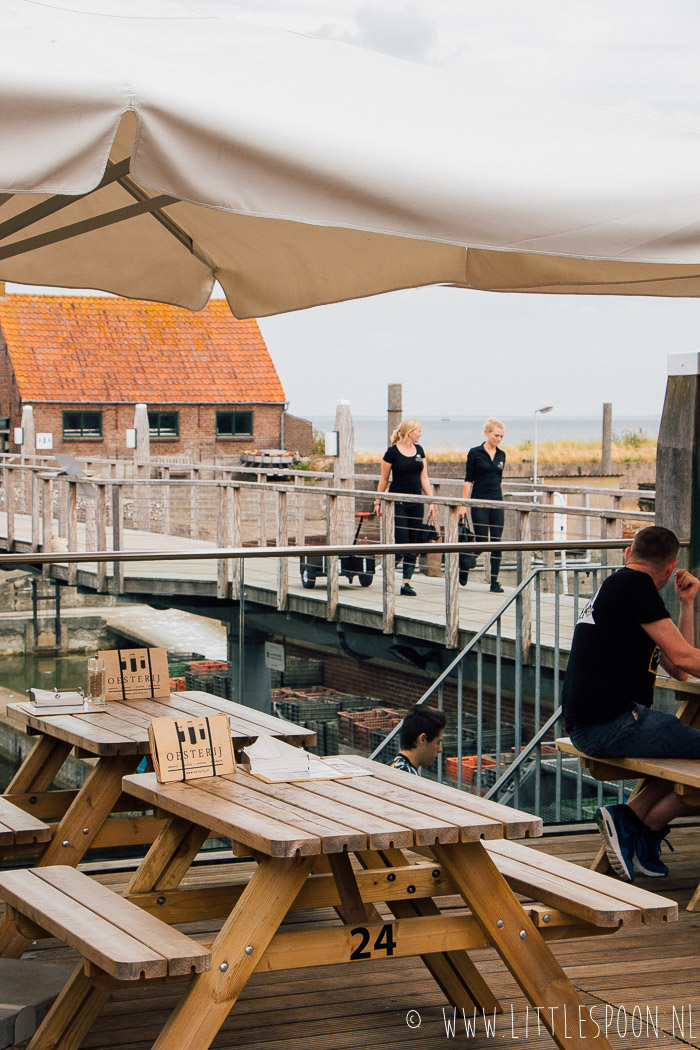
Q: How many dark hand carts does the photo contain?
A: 1